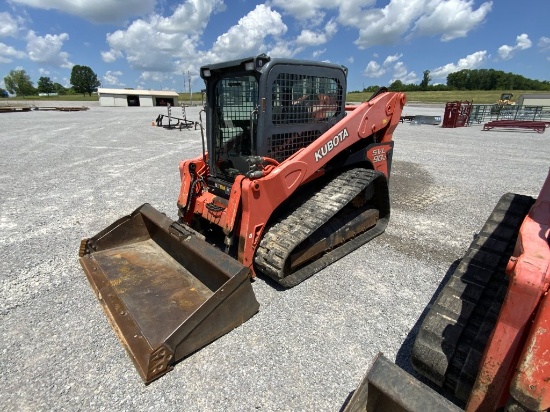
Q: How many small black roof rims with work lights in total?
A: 1